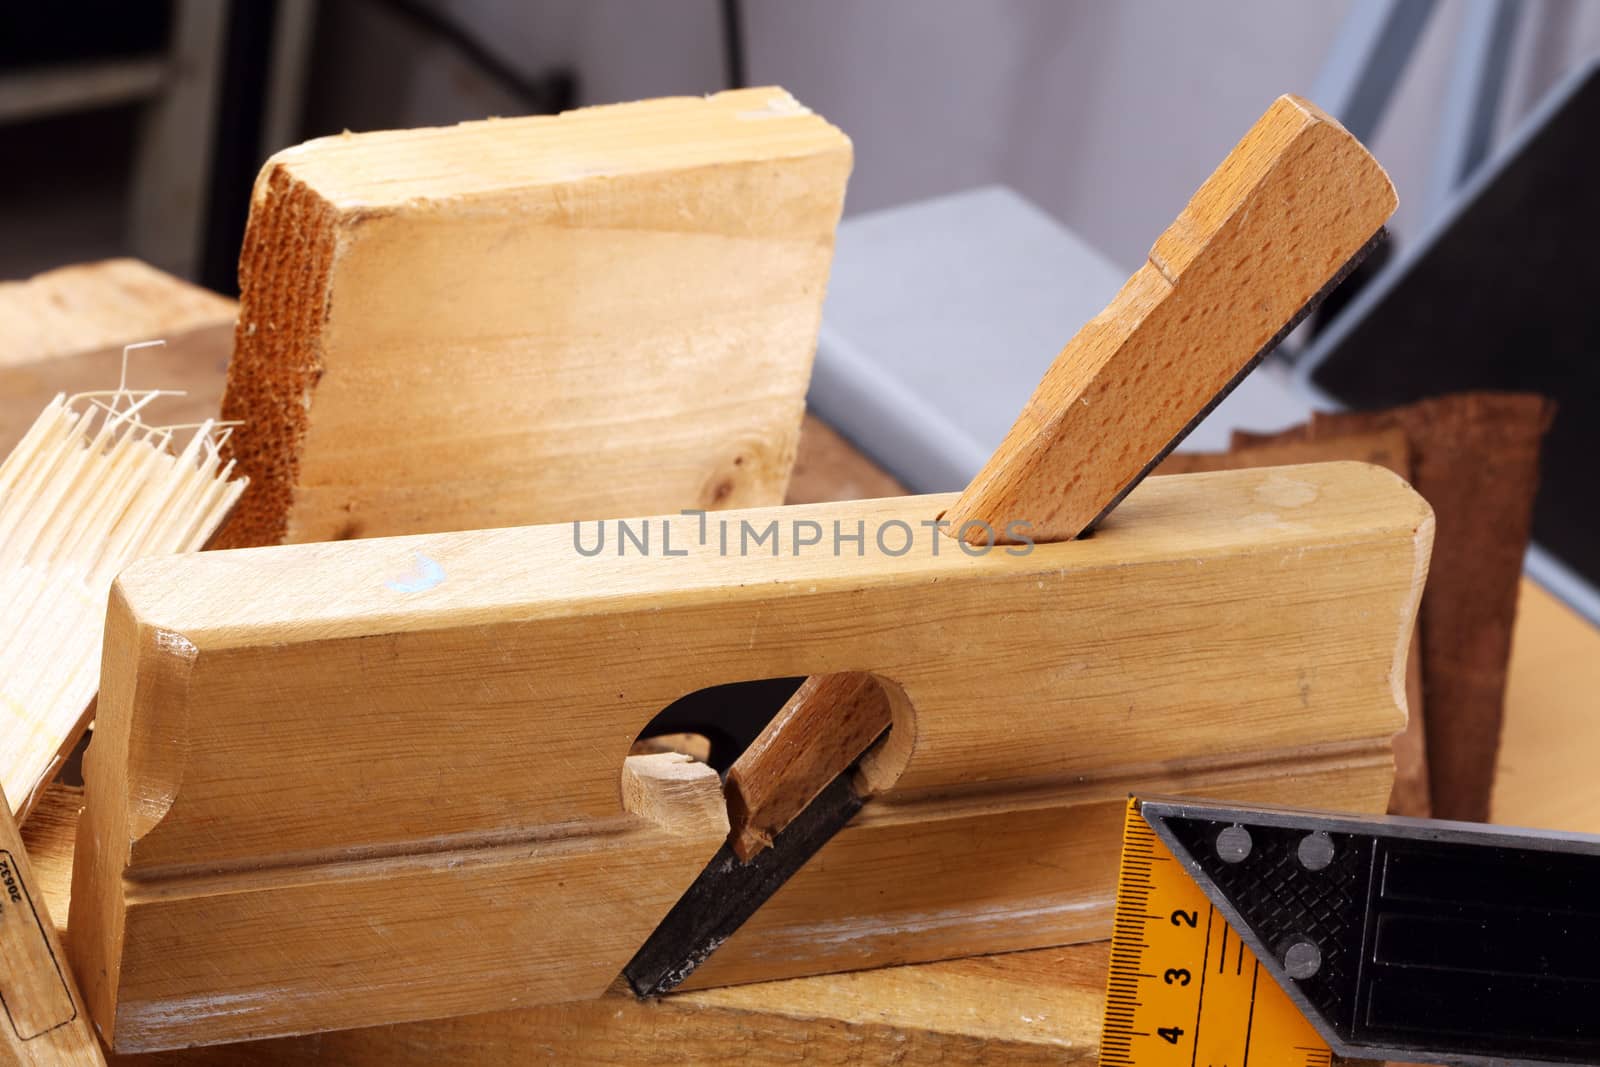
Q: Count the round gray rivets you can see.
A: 3